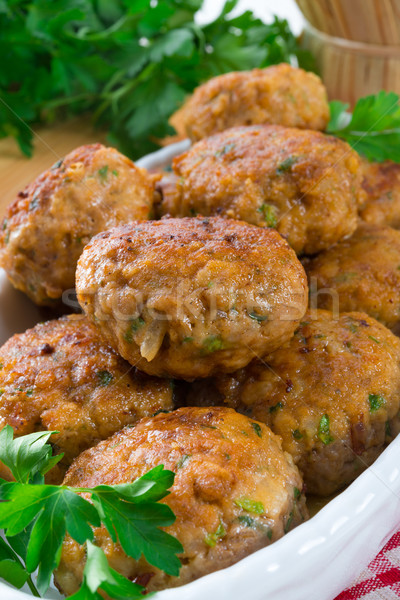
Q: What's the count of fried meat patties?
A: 9